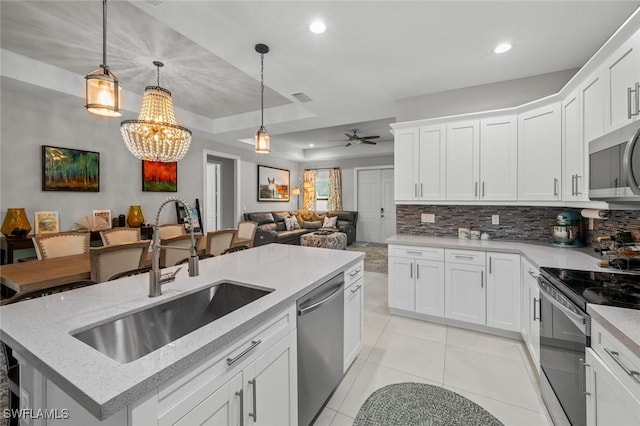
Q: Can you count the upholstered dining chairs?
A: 7